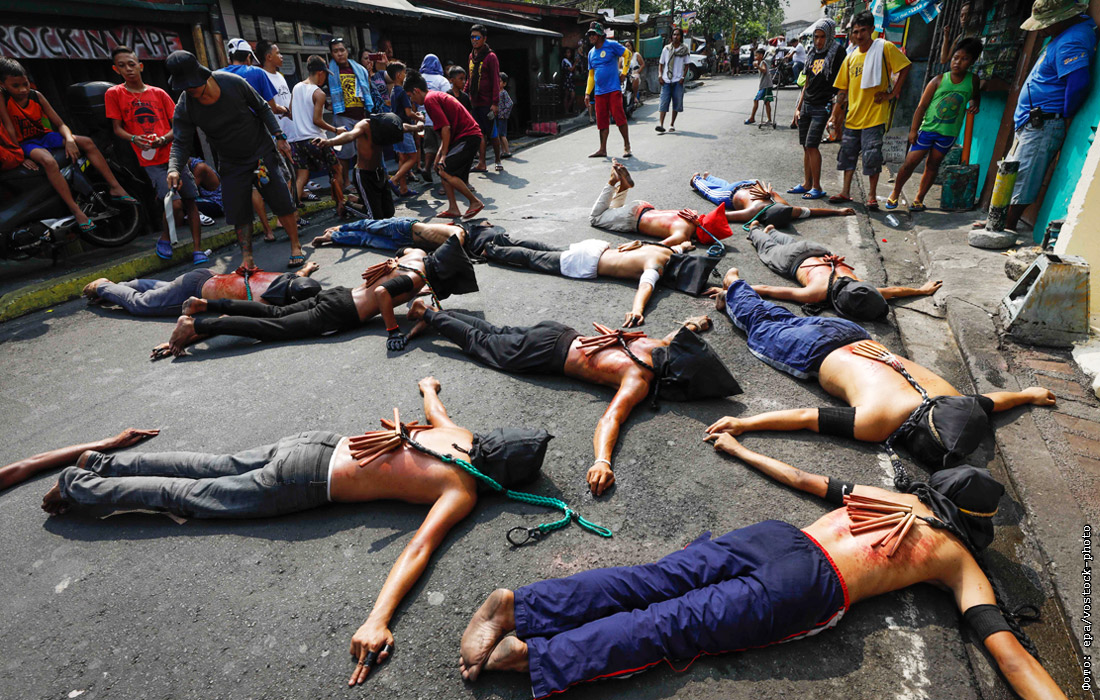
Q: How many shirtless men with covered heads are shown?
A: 12